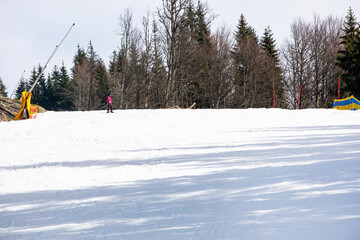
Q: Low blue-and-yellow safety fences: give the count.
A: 1